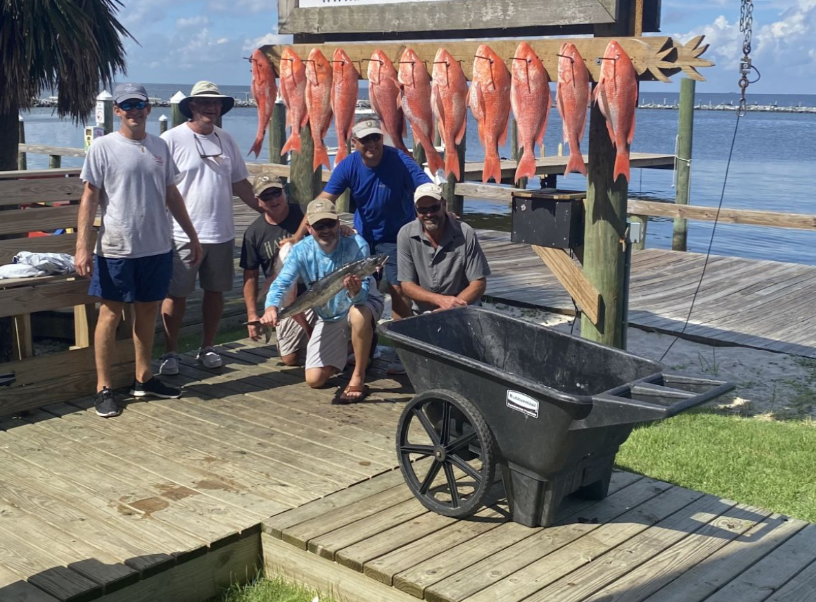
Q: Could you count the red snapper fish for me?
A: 11